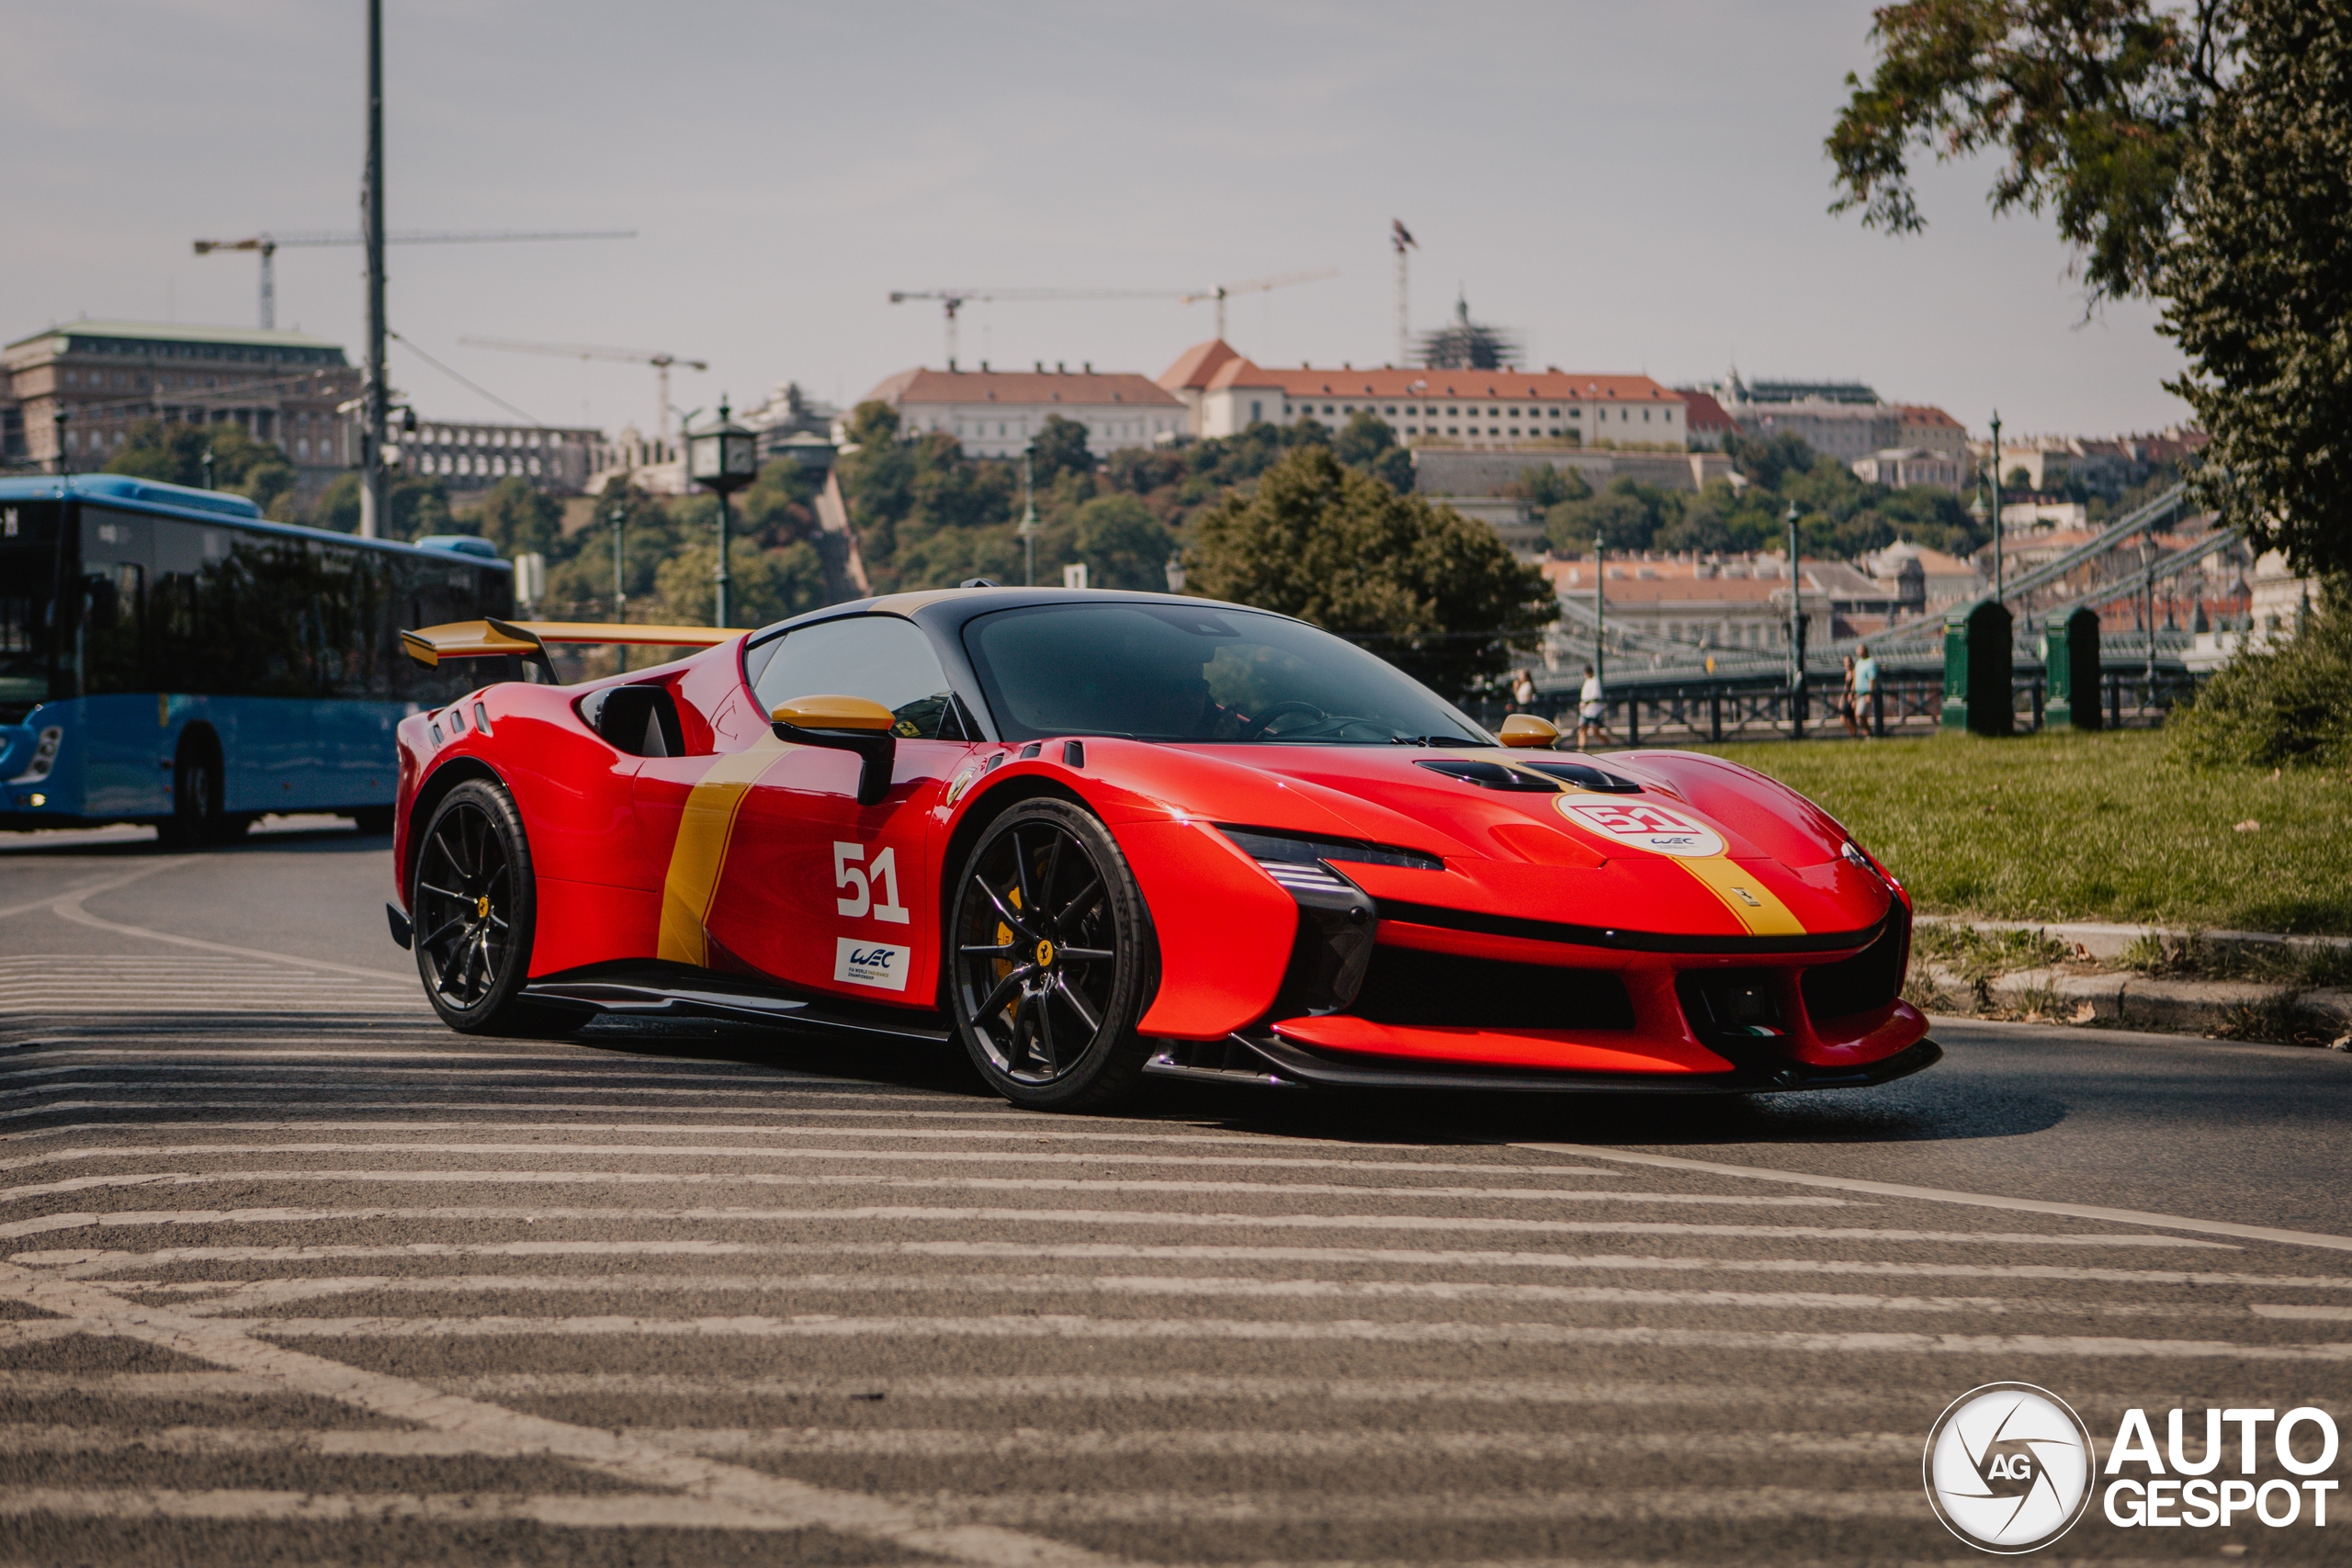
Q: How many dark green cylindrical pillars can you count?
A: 2